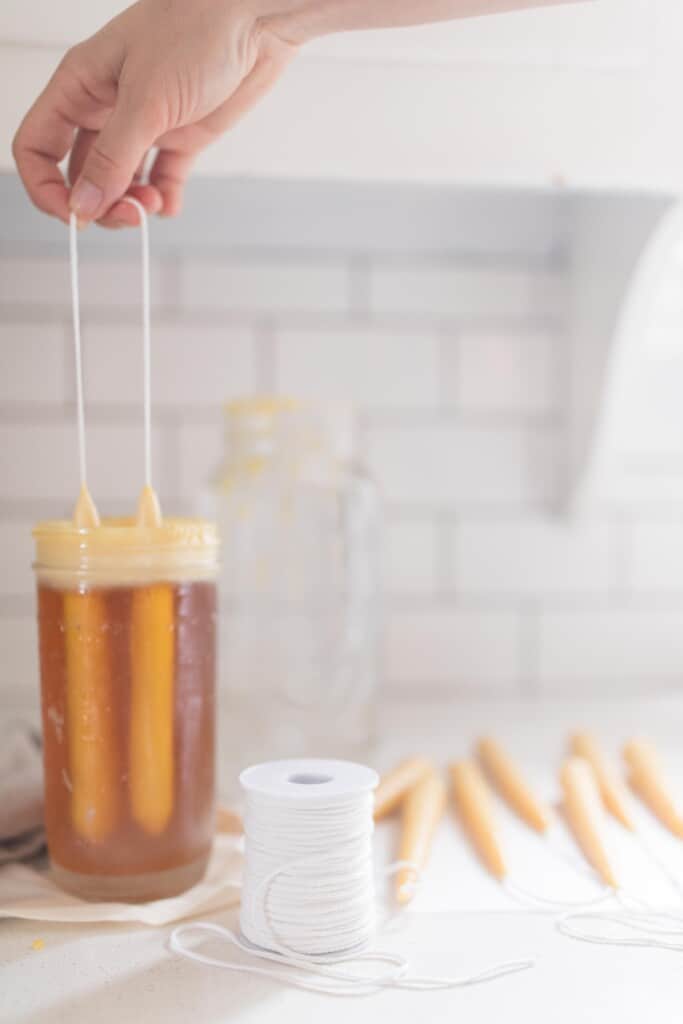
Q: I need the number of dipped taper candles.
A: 9